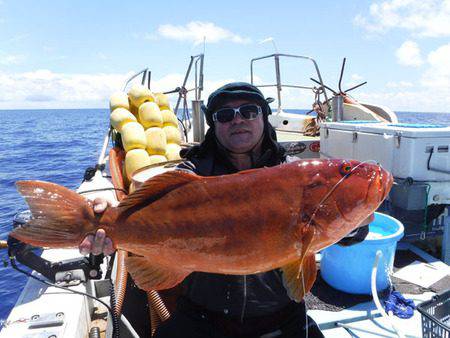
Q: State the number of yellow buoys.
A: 12